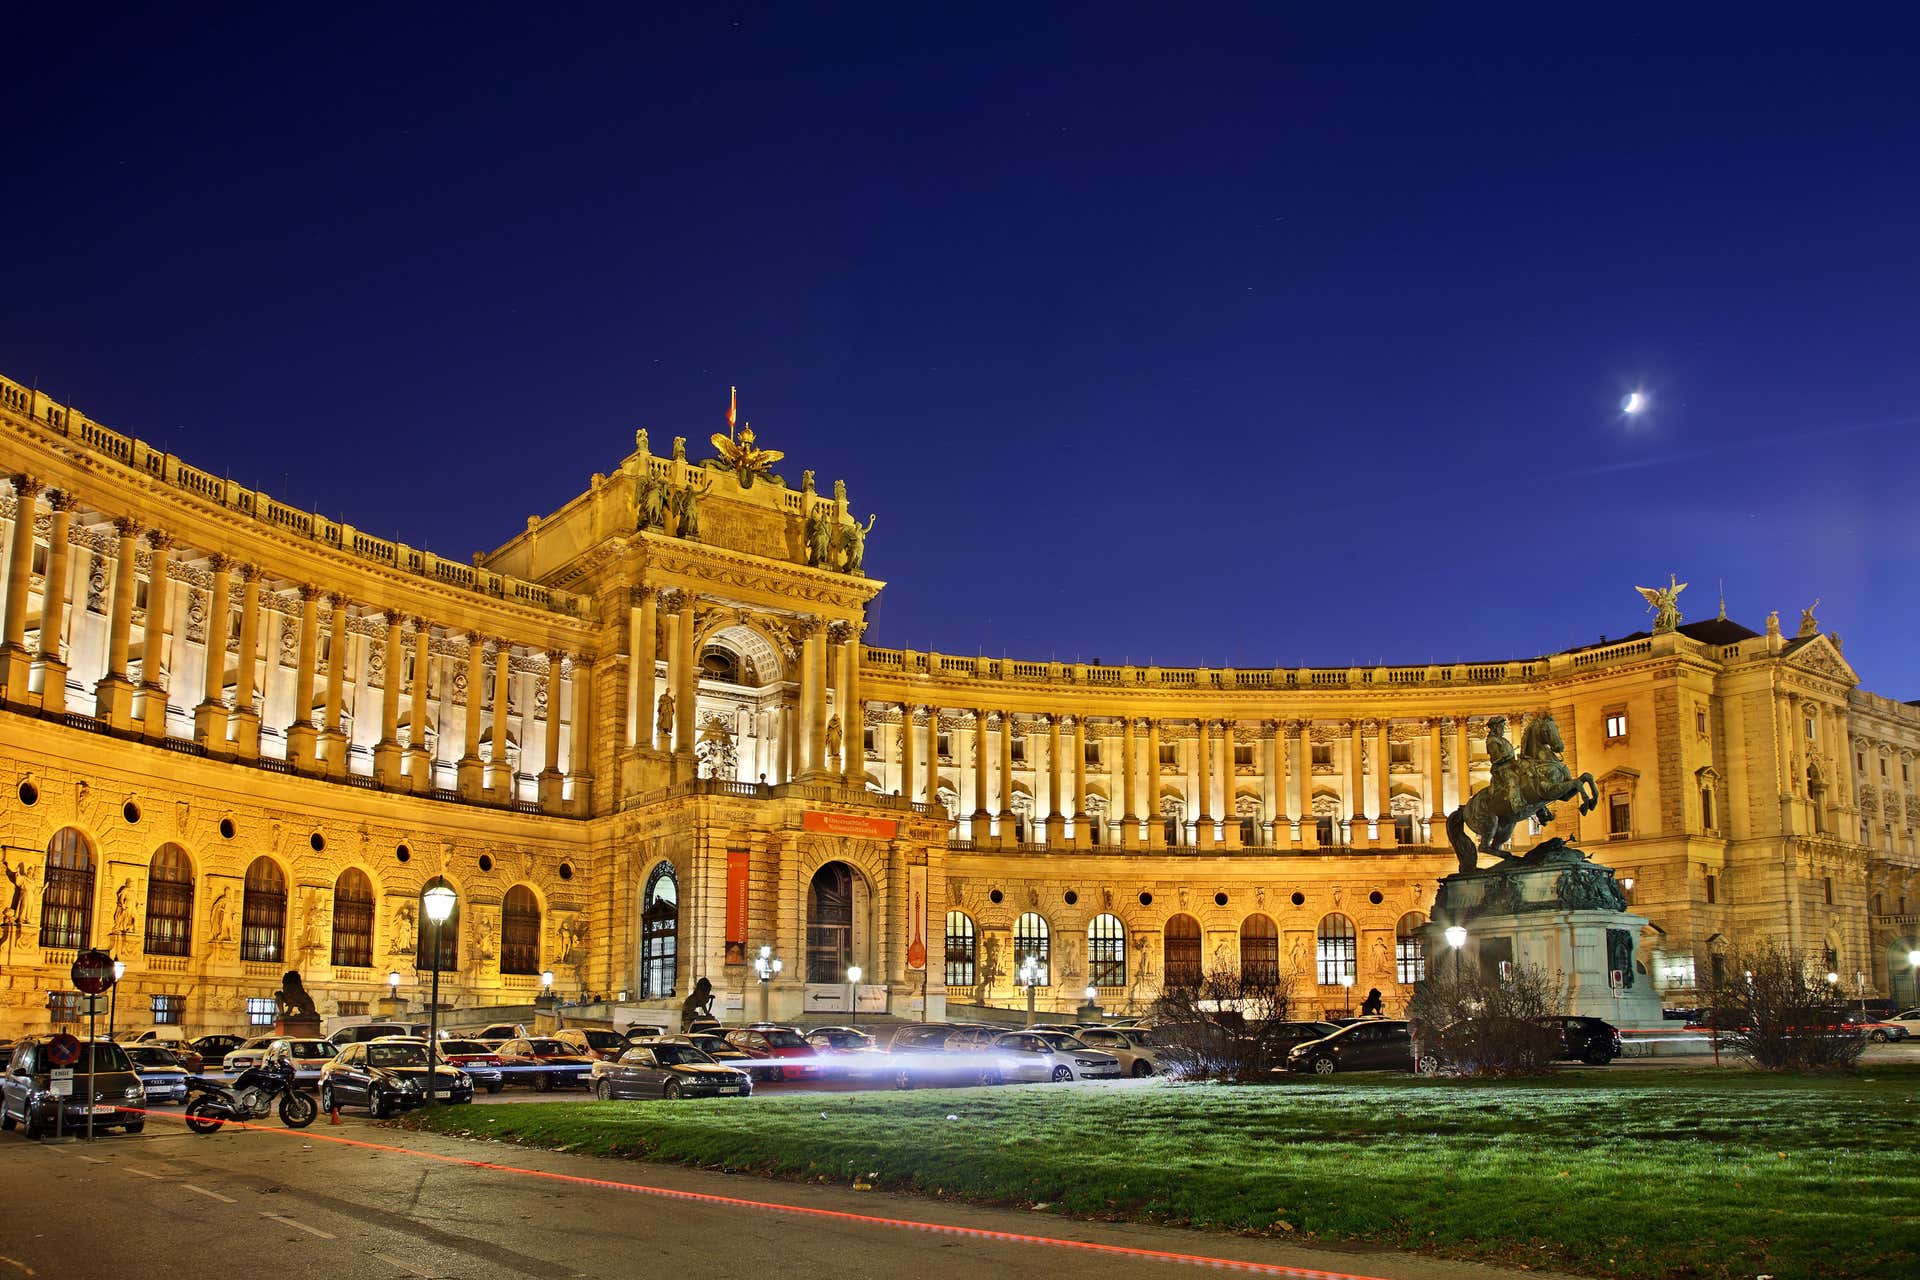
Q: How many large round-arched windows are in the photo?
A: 13